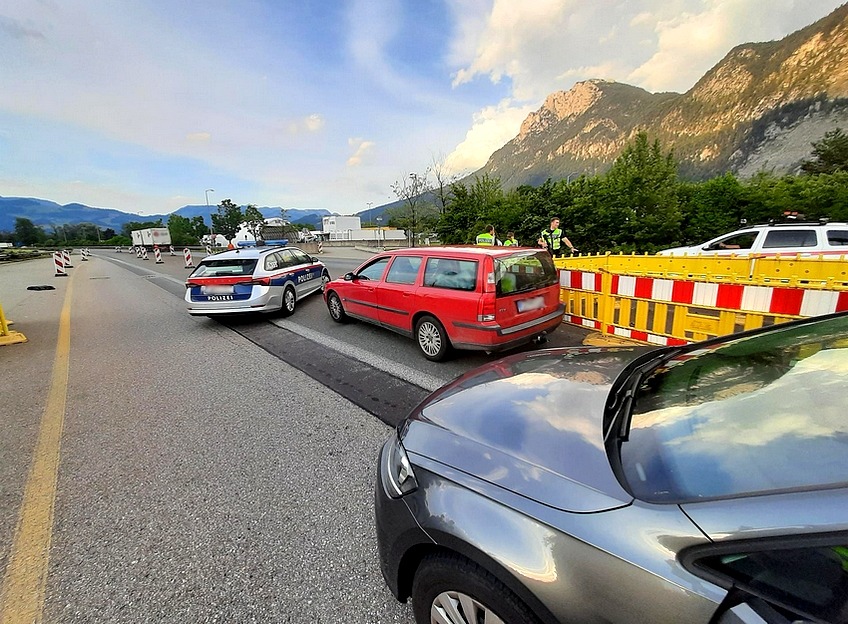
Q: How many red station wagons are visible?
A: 1